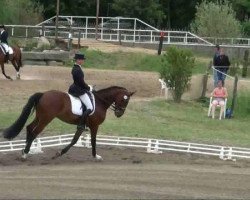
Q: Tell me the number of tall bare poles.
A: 2